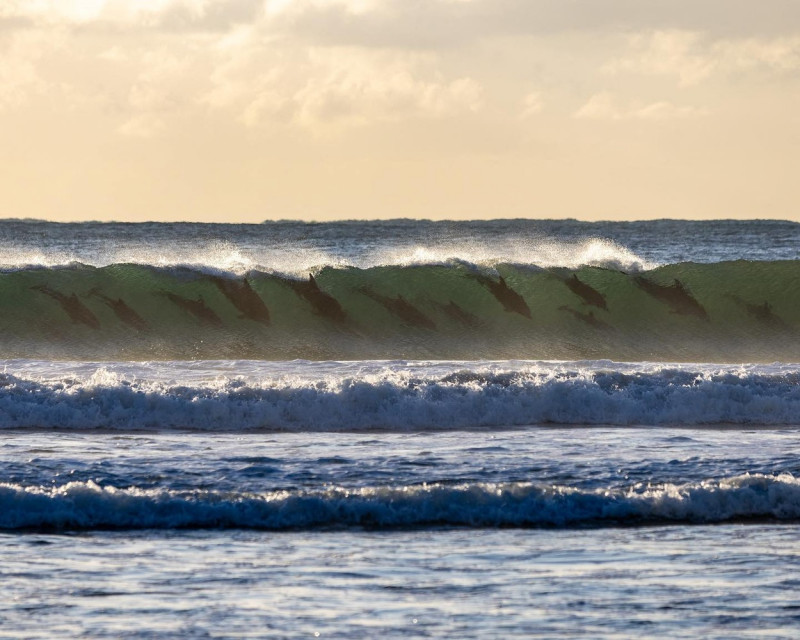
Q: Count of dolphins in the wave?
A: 12